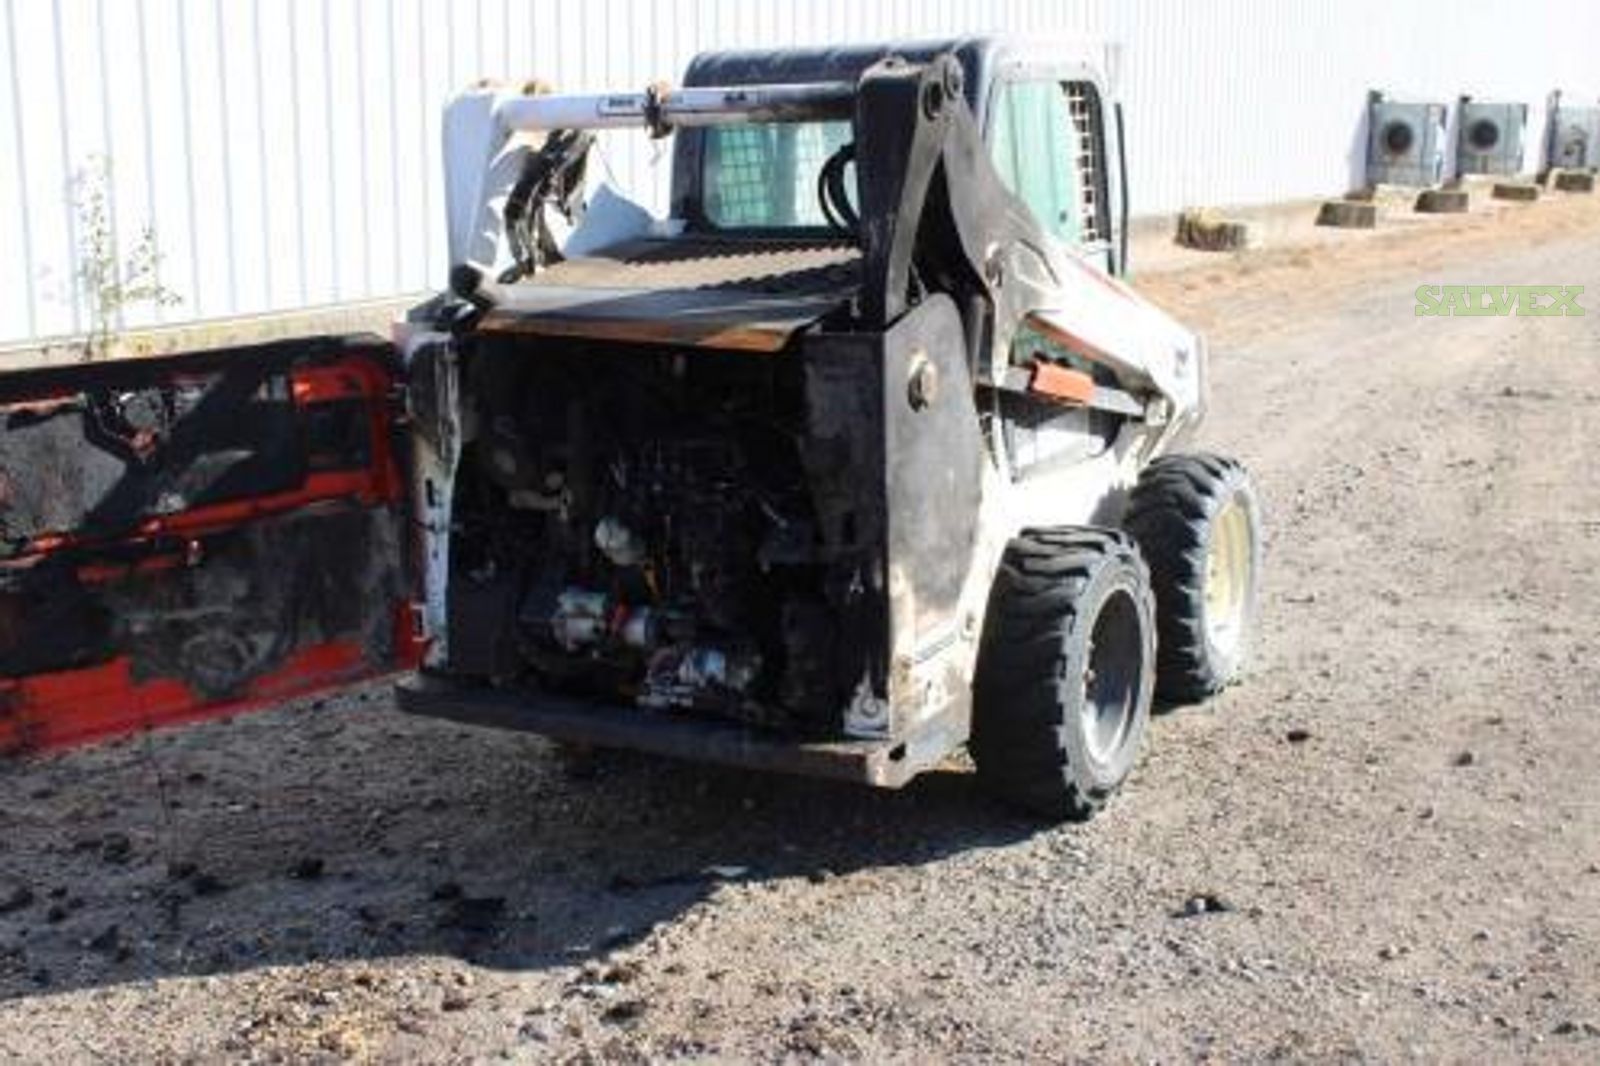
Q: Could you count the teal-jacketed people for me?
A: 0